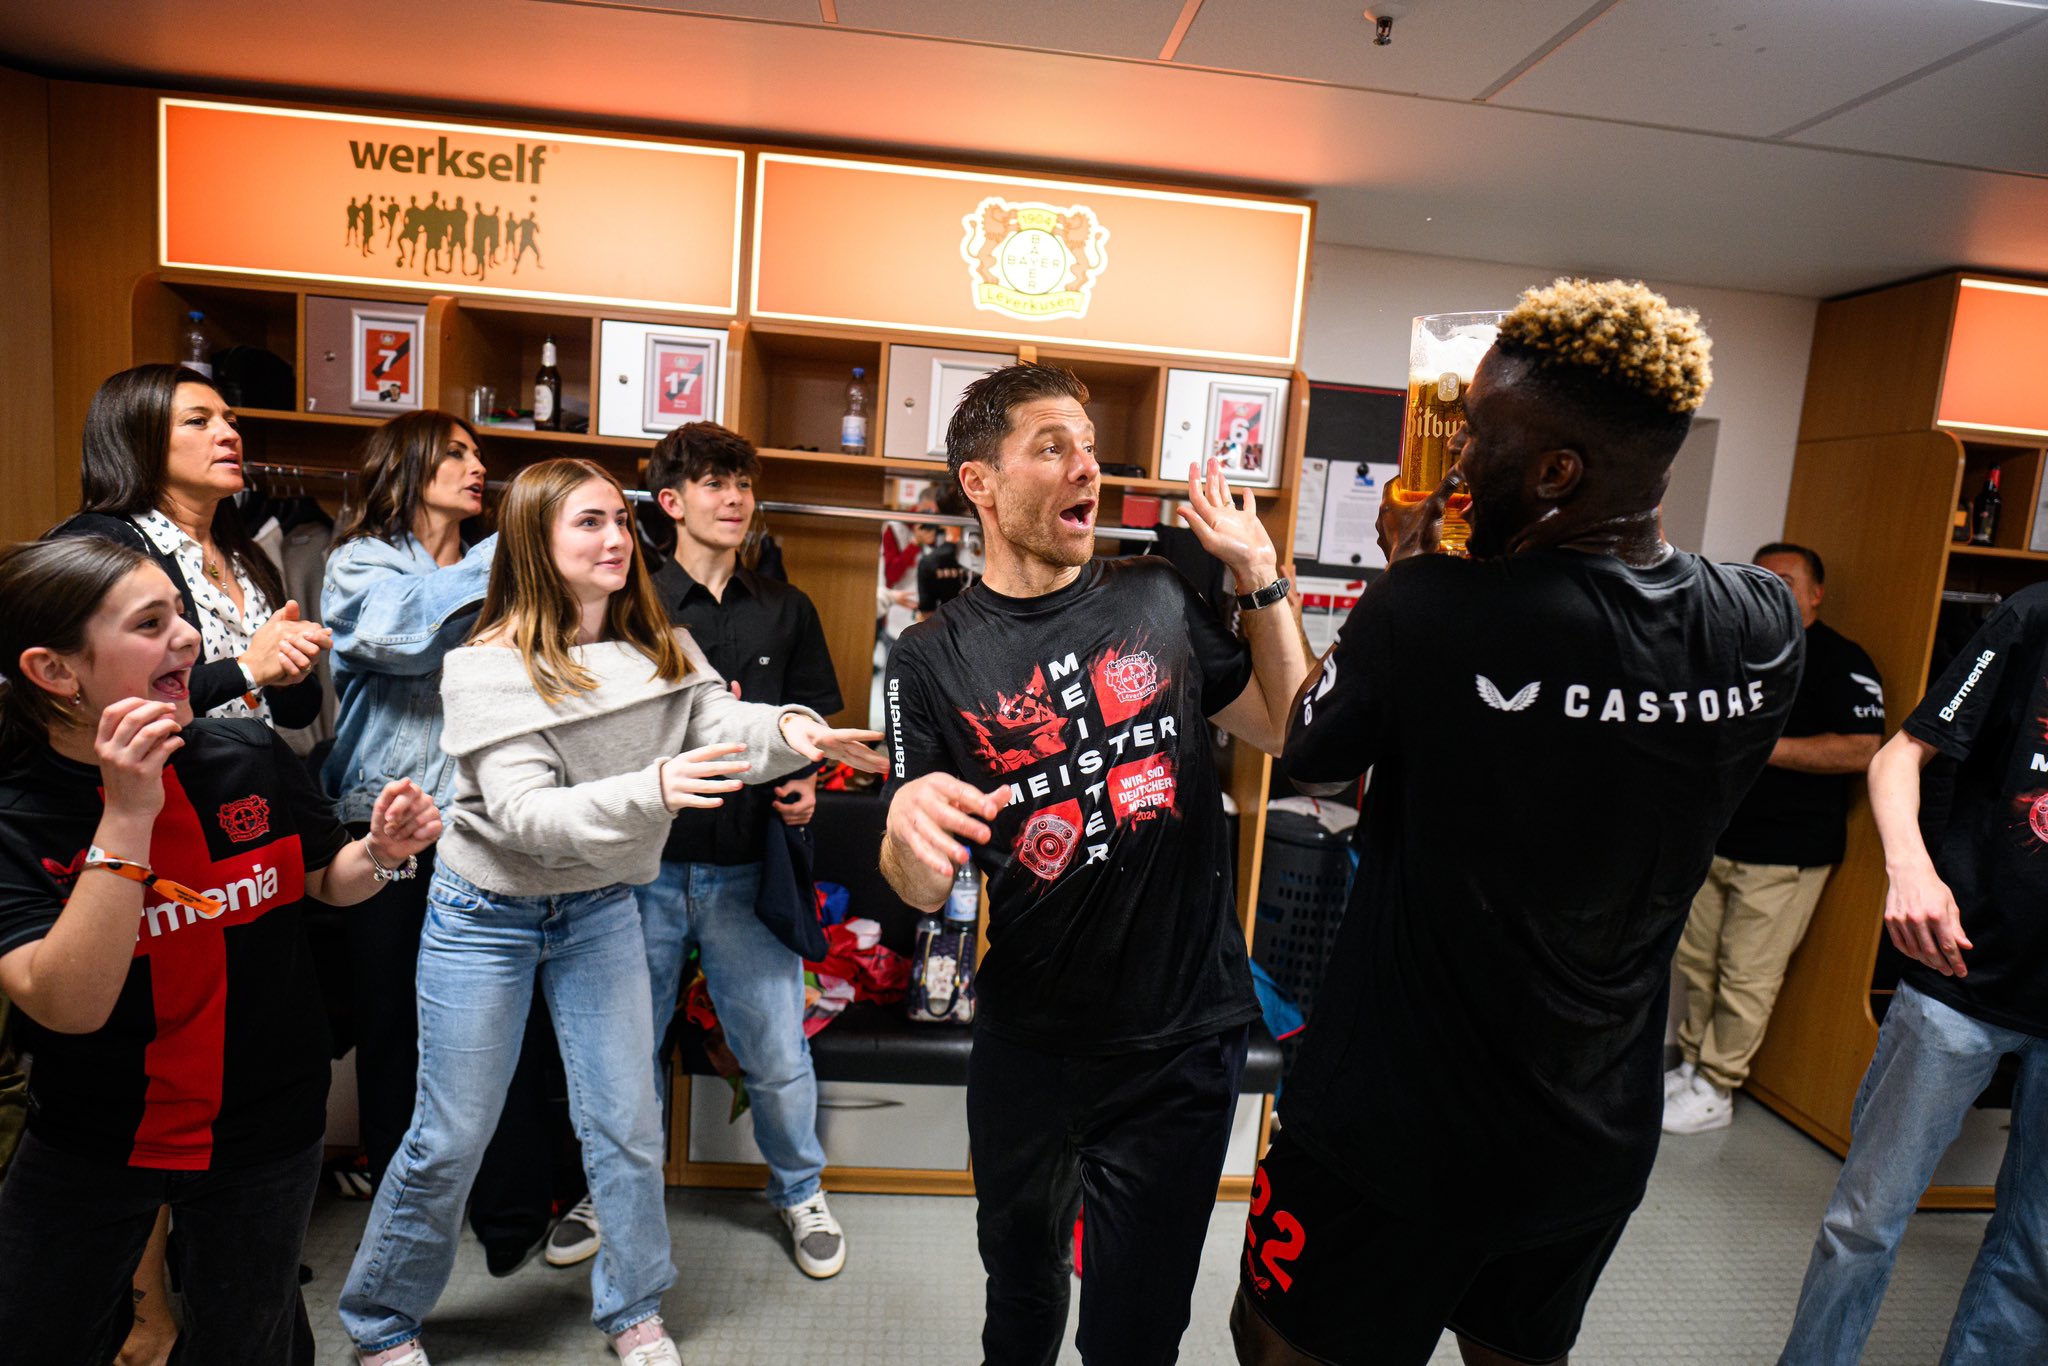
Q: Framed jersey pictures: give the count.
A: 3